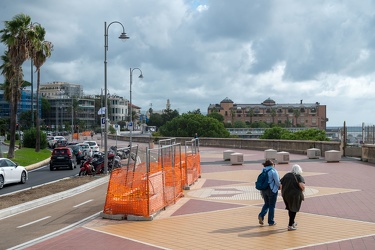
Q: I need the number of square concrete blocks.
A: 6